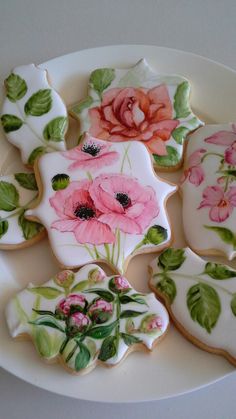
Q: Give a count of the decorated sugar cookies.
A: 7